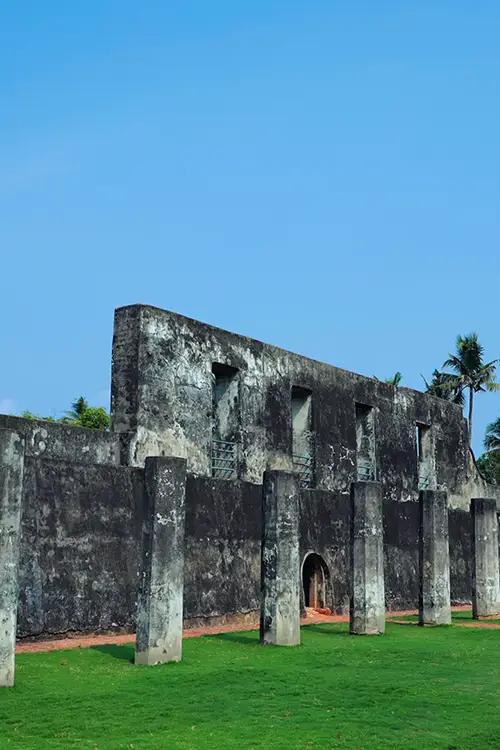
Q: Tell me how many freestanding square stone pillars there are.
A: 6